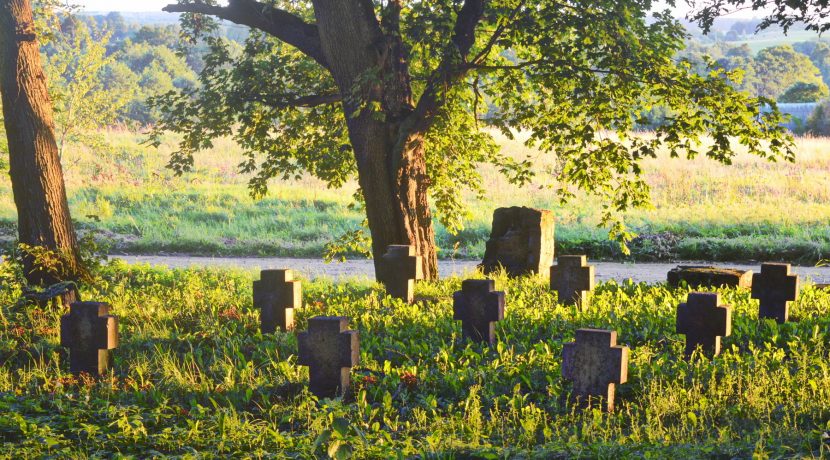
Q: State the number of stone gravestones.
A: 9